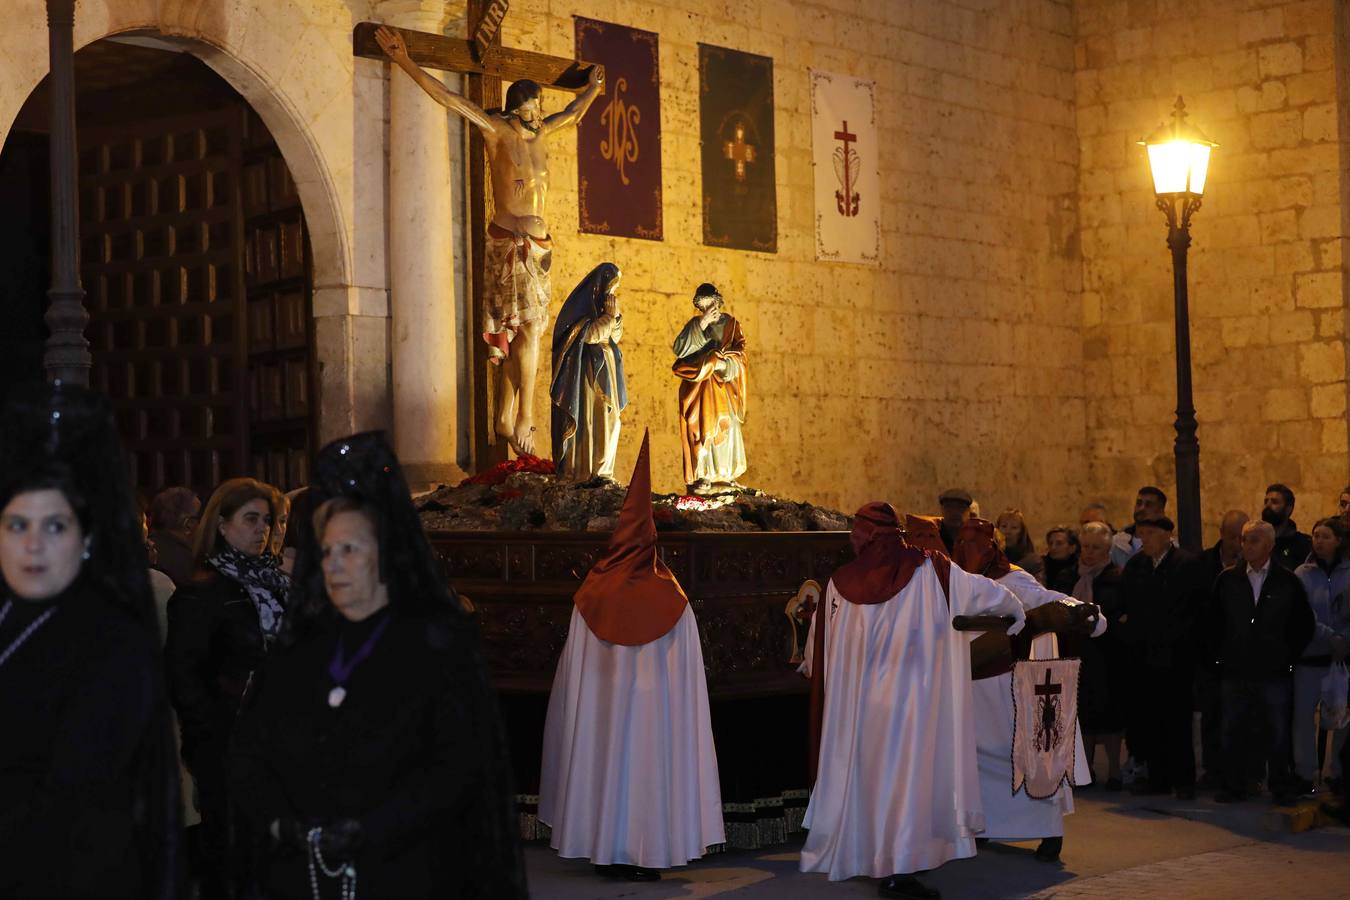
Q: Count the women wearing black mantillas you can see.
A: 2